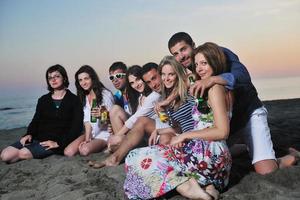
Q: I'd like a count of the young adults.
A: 8